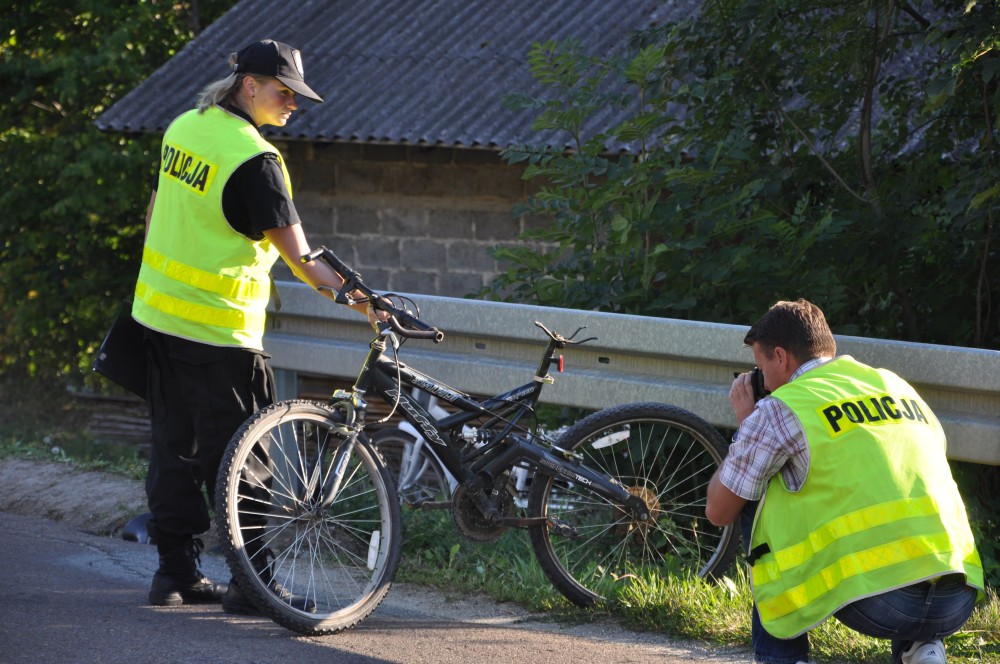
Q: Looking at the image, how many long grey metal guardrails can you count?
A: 1